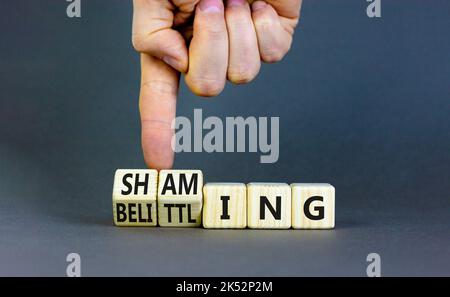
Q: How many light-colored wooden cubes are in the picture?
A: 5